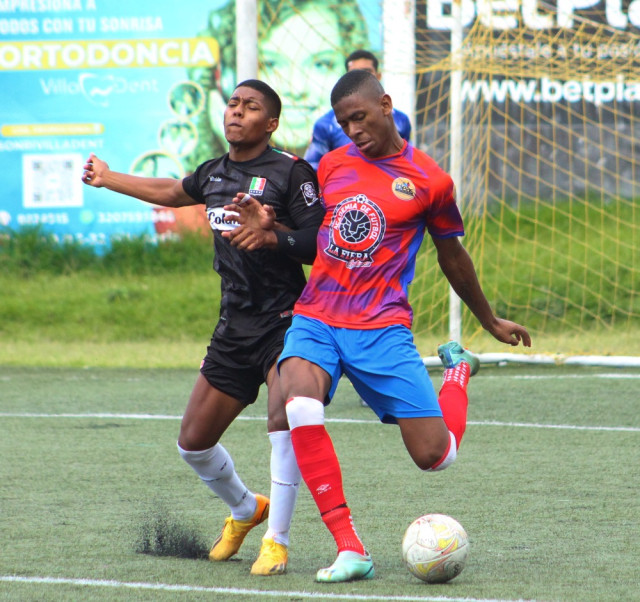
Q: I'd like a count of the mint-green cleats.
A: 2